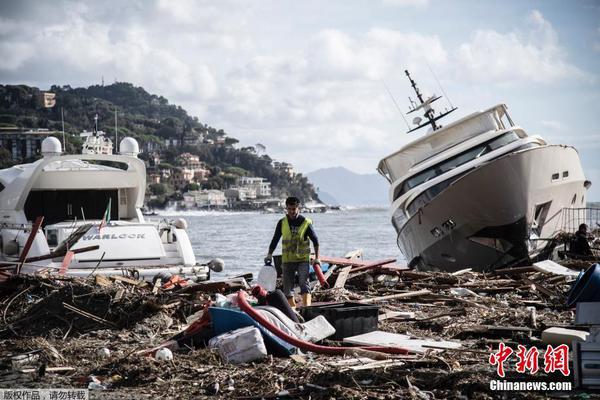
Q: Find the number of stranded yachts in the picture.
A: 2